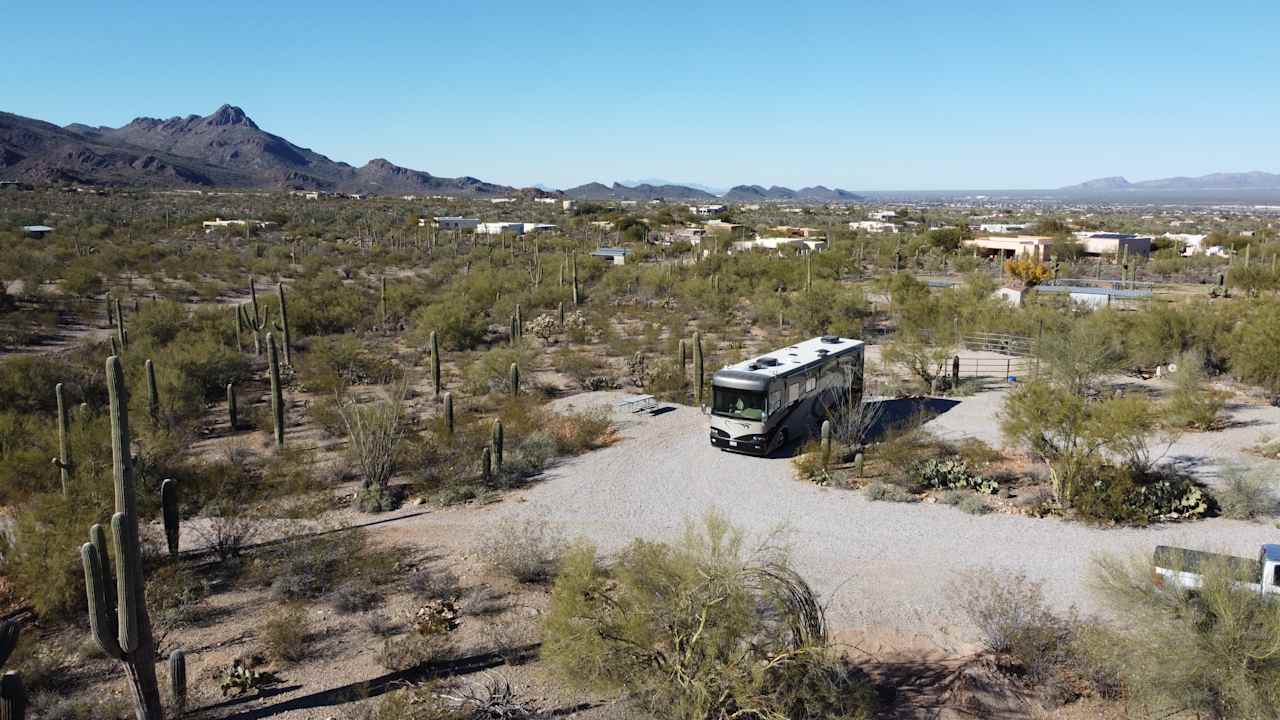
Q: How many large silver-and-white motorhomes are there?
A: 1